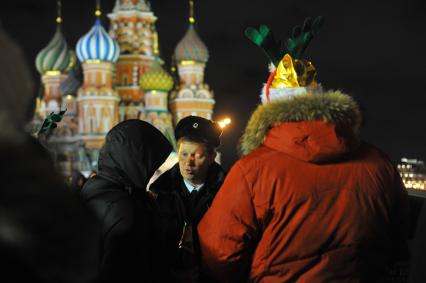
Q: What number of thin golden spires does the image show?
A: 3